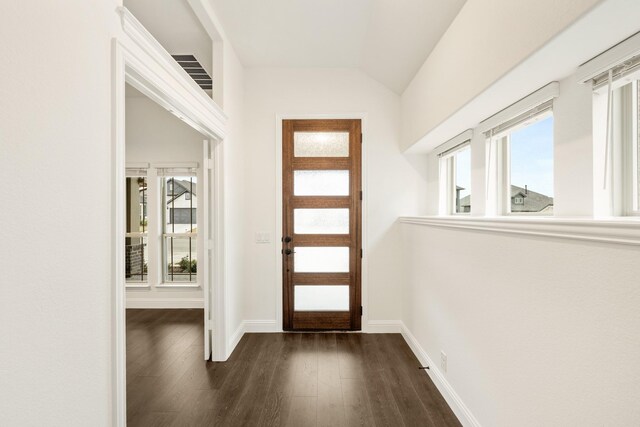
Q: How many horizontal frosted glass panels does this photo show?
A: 5